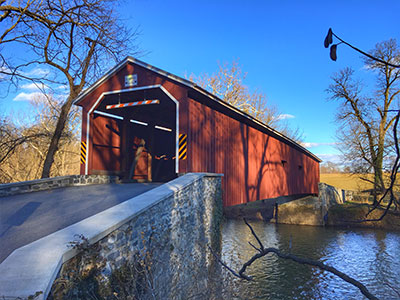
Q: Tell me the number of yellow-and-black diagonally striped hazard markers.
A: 2